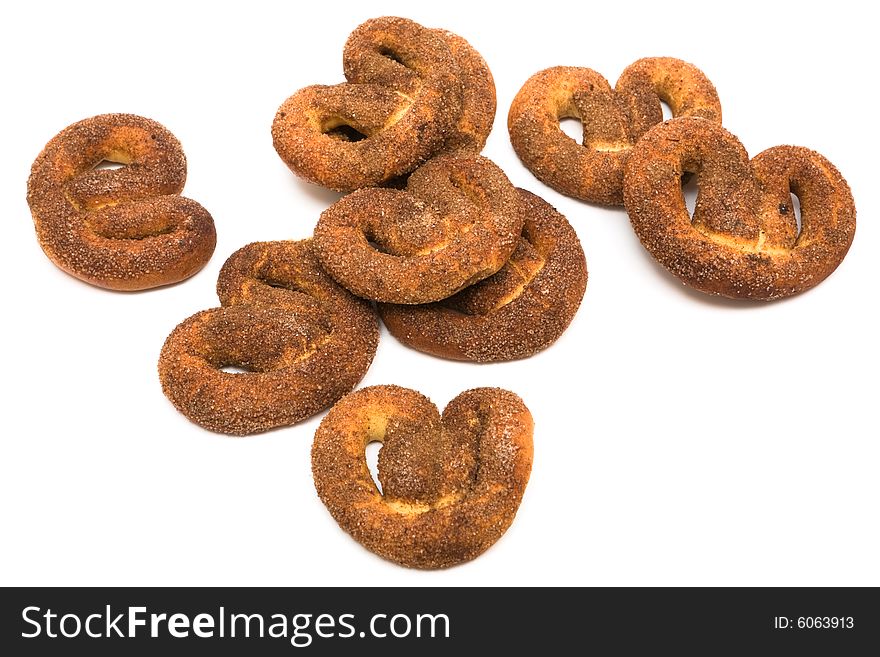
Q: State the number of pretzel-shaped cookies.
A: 9